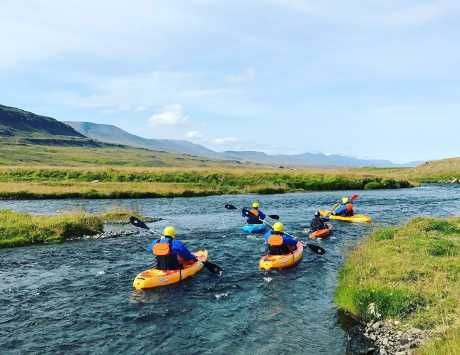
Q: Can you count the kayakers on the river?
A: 5